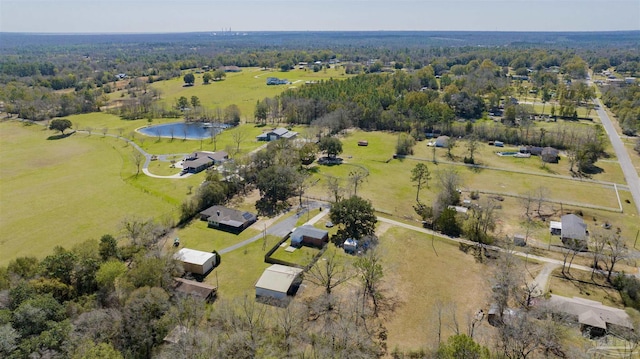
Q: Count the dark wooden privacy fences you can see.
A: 1